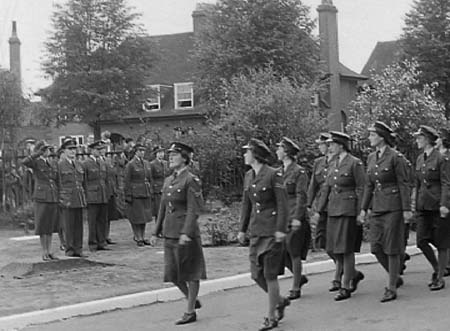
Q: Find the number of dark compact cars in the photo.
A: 0